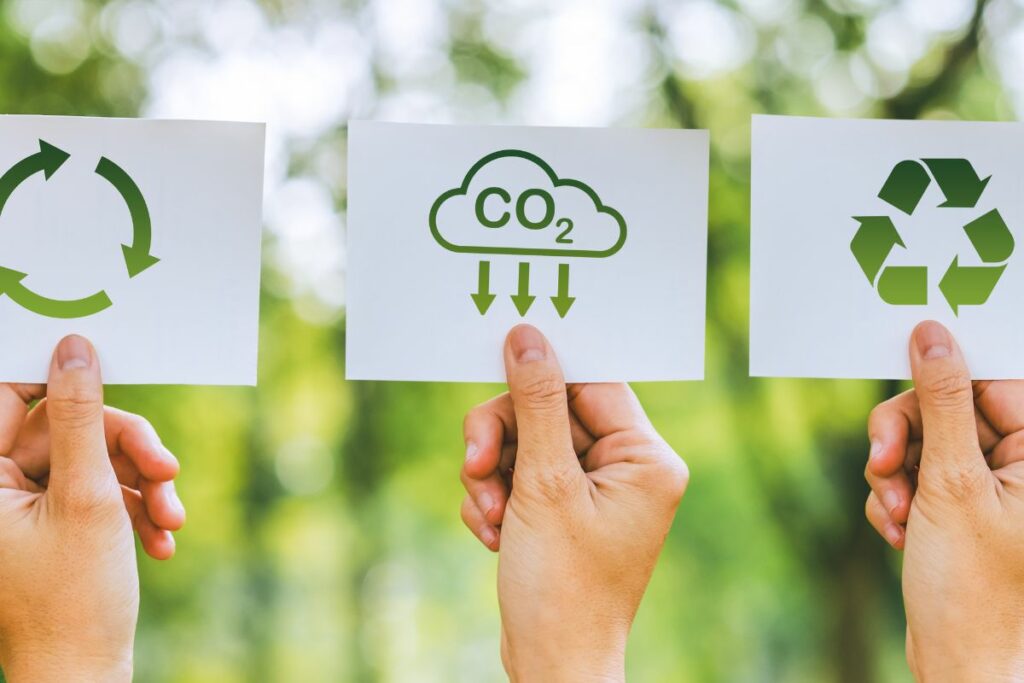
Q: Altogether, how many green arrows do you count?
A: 9